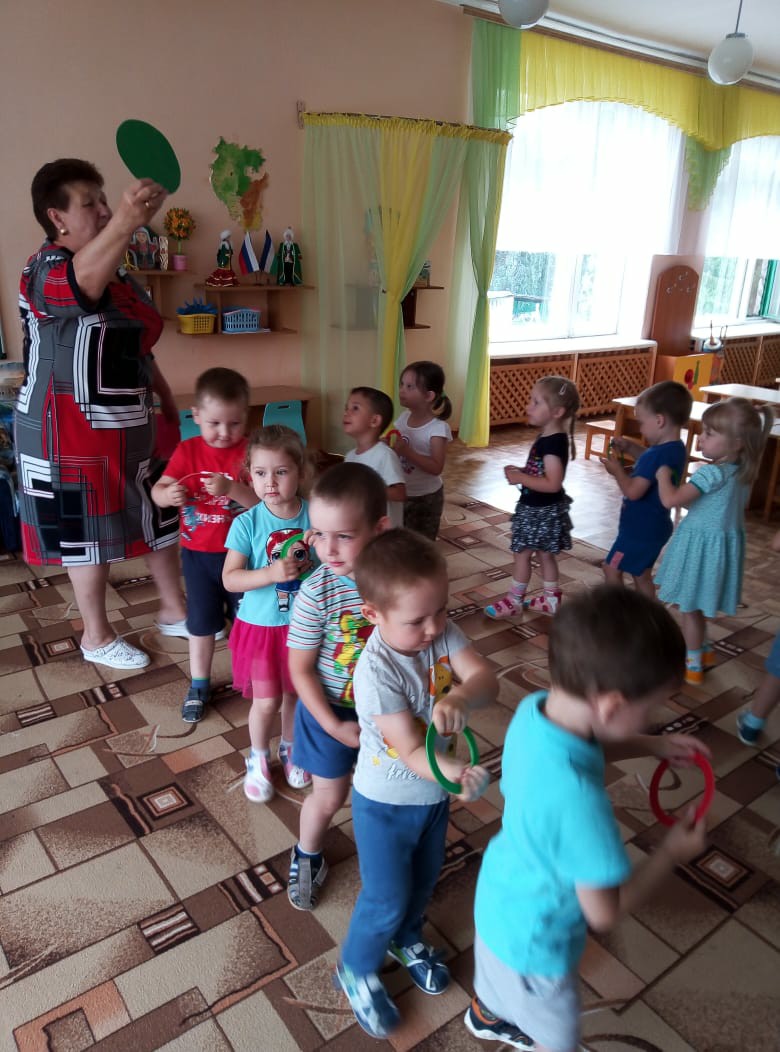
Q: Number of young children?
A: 11